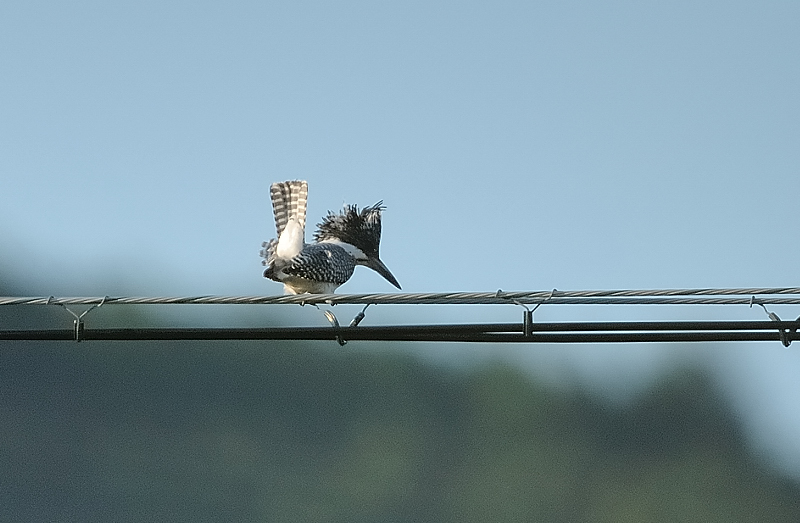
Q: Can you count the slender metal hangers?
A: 4